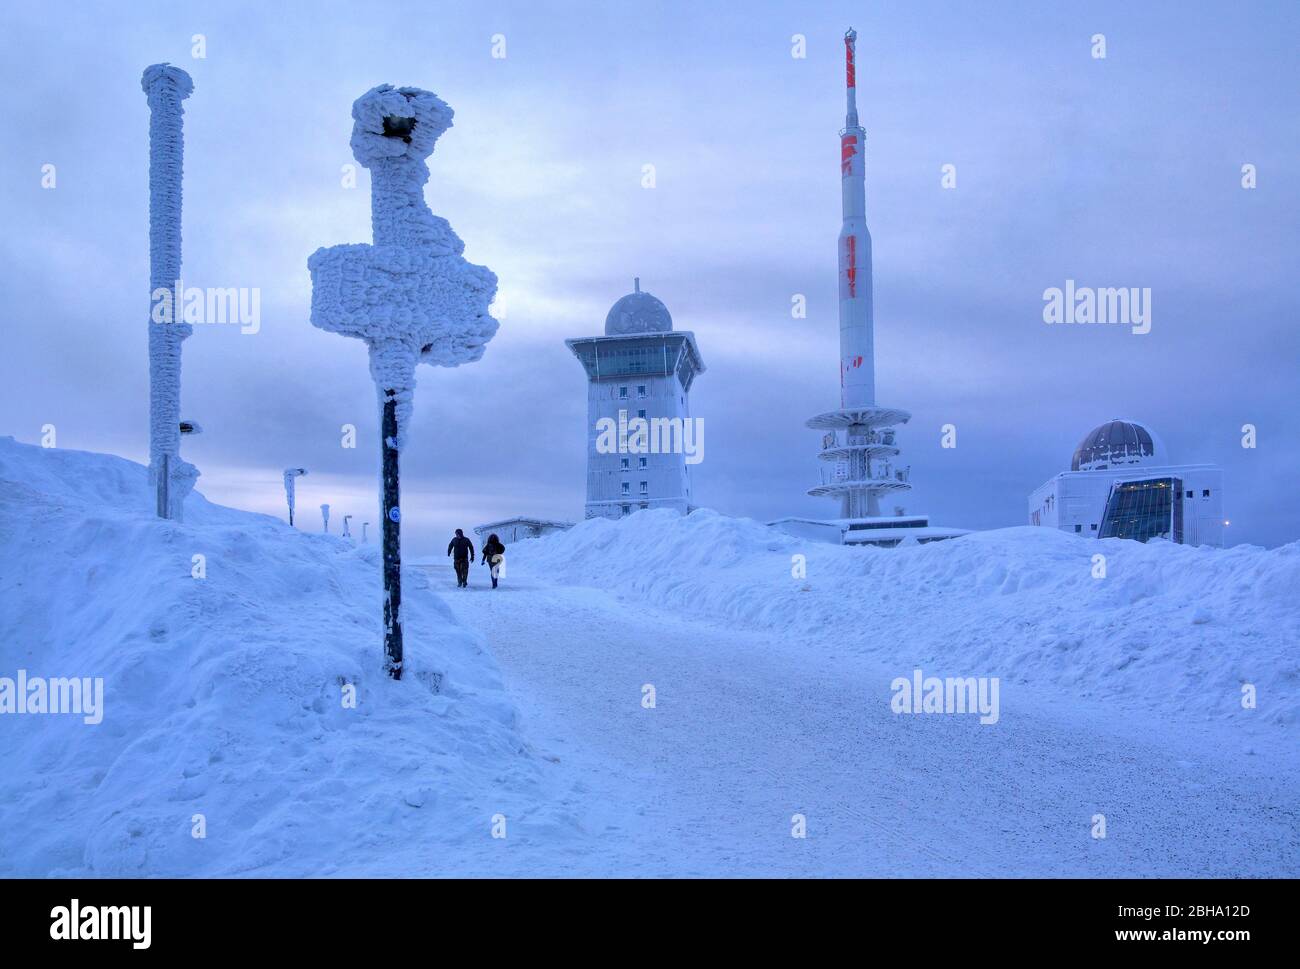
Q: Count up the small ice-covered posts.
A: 4